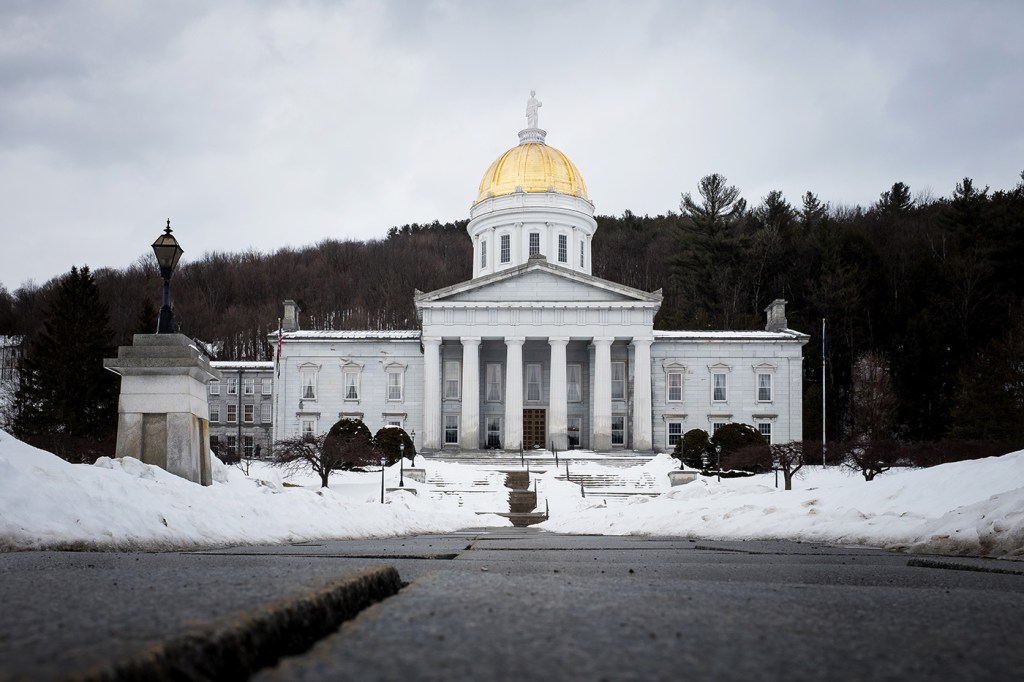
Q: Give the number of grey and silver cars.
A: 0